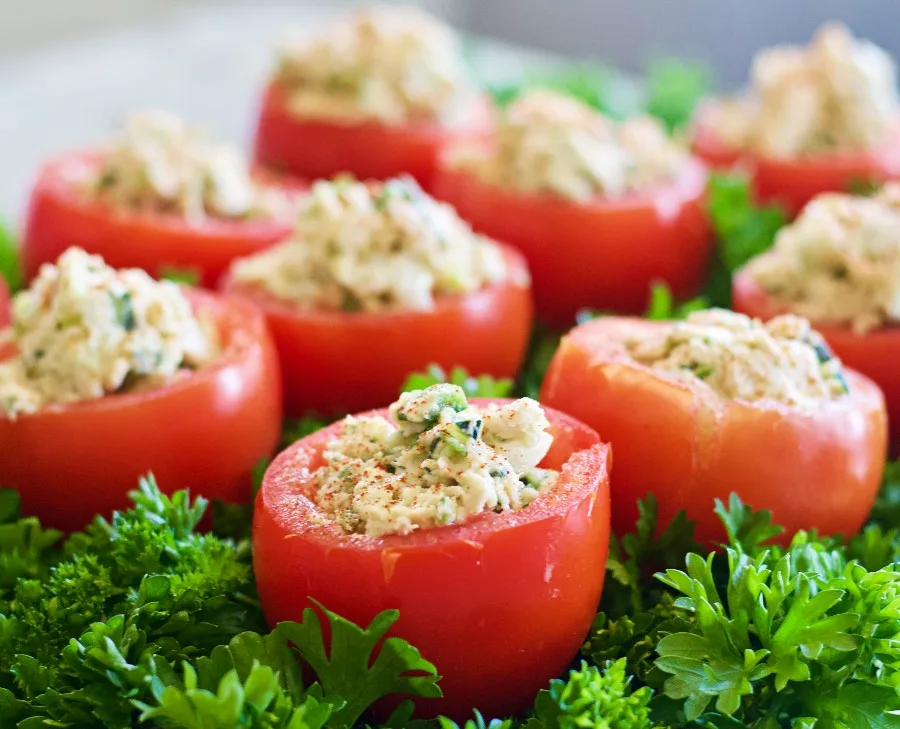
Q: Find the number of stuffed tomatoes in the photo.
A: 9